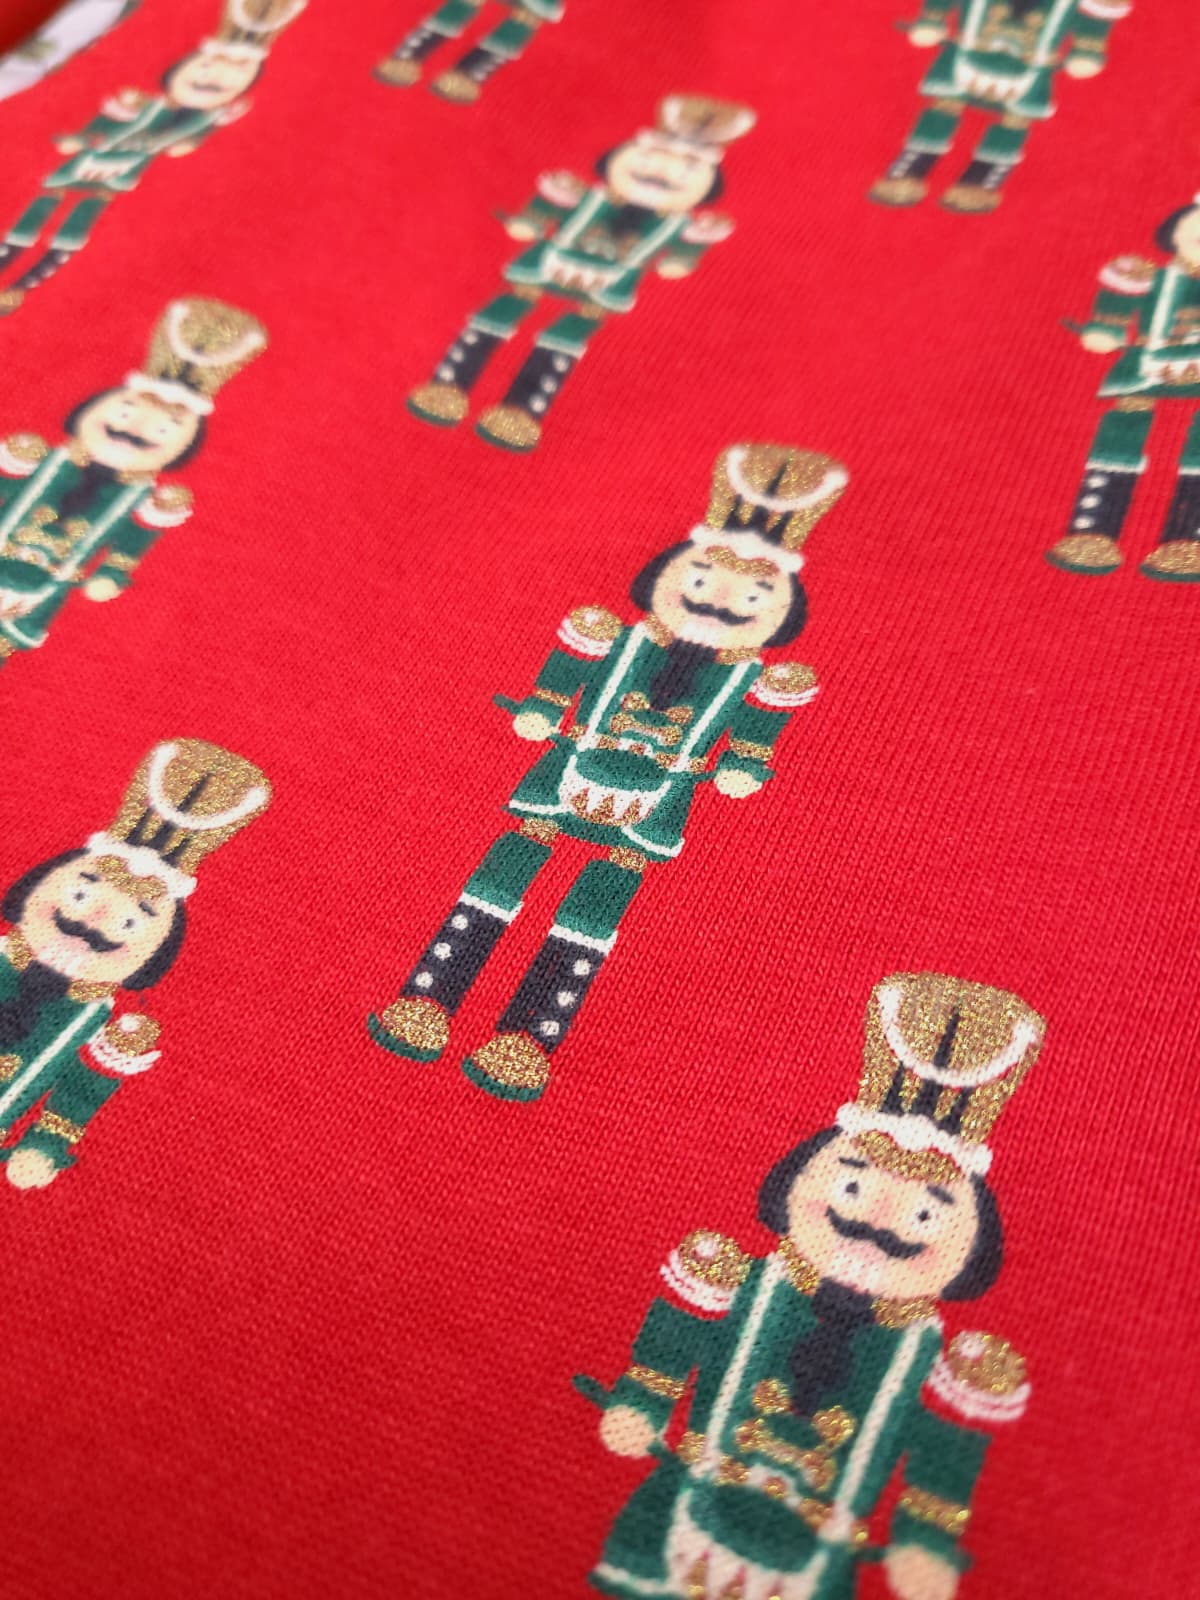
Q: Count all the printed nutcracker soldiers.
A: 9